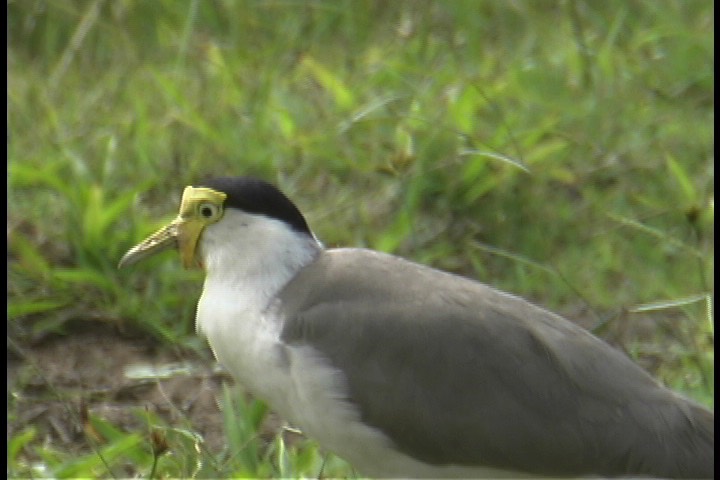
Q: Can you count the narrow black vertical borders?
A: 2